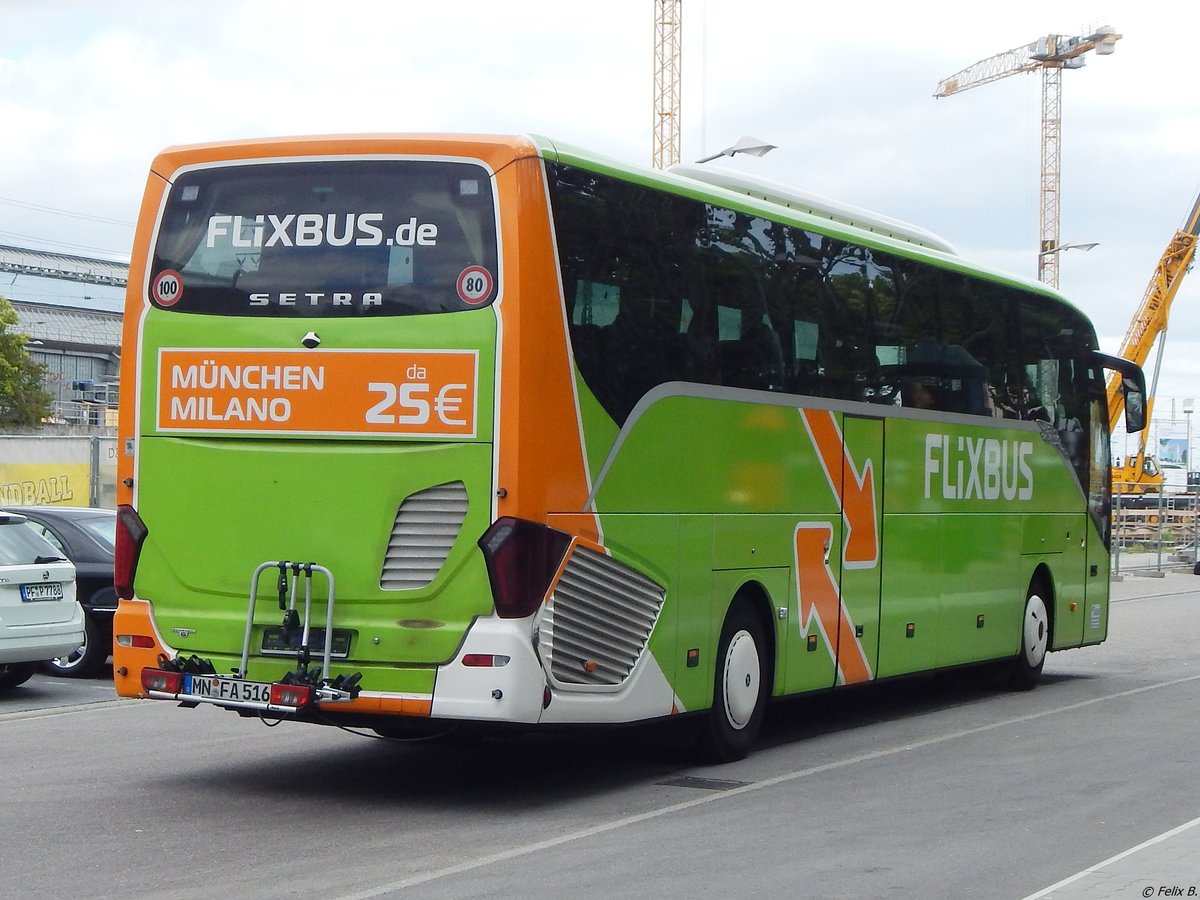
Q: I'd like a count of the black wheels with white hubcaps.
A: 2